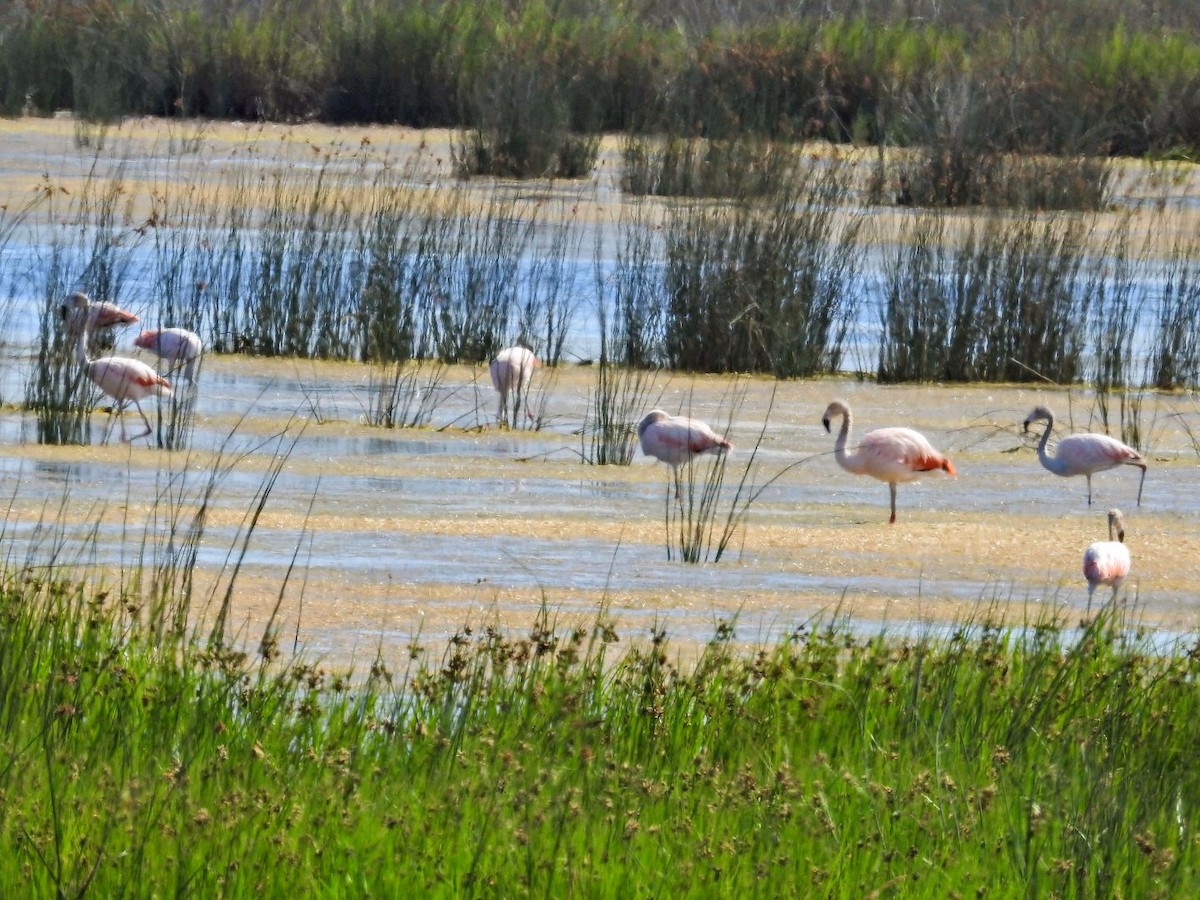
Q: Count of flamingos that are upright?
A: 4